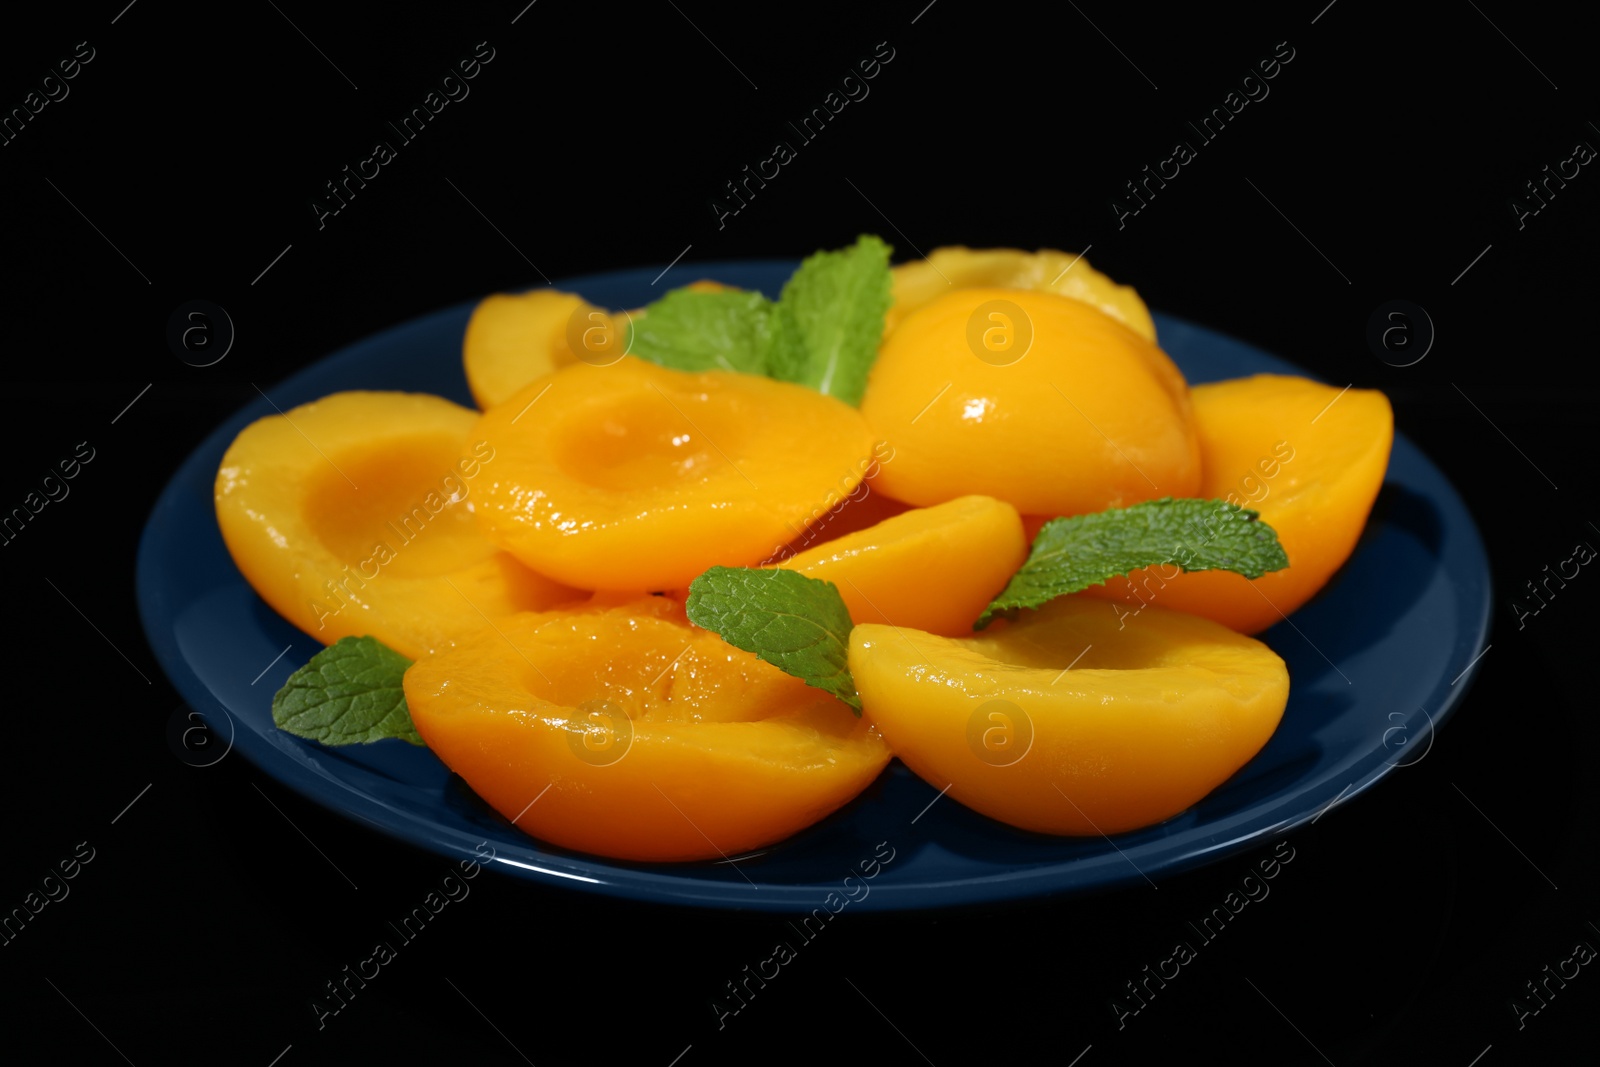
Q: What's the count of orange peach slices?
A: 9